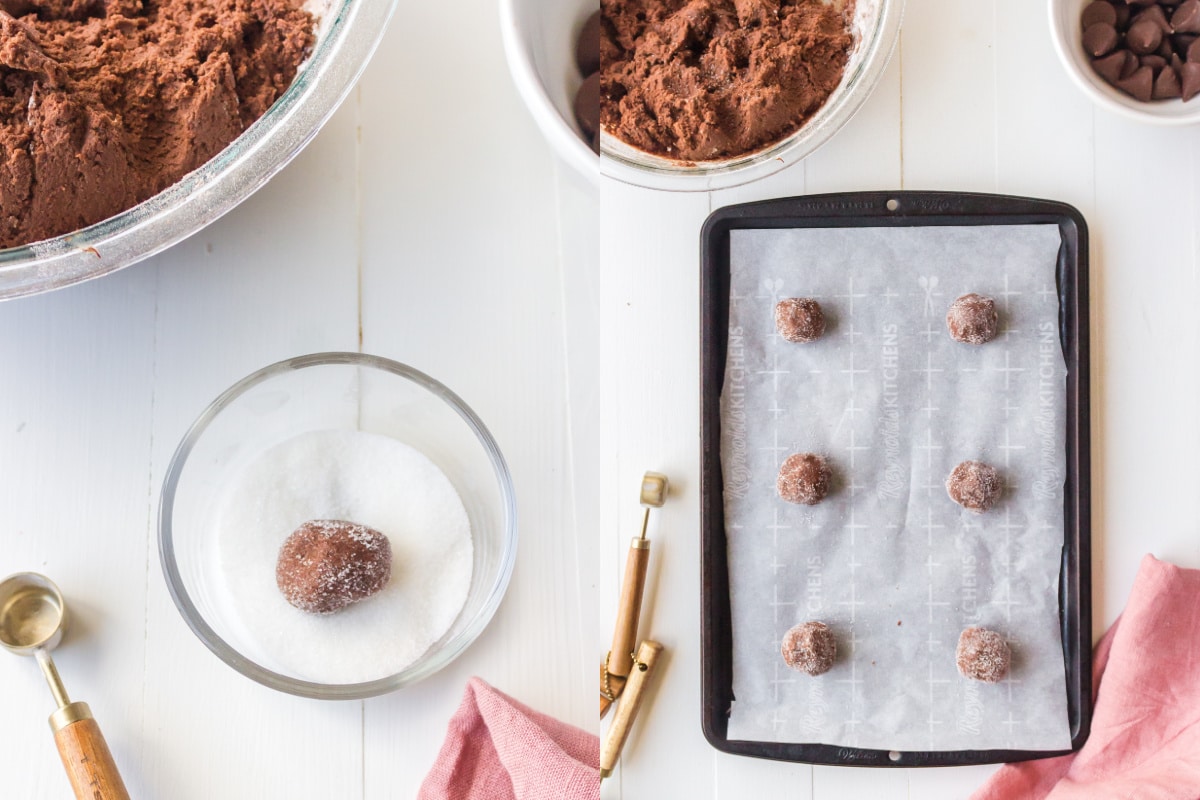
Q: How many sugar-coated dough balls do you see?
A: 7